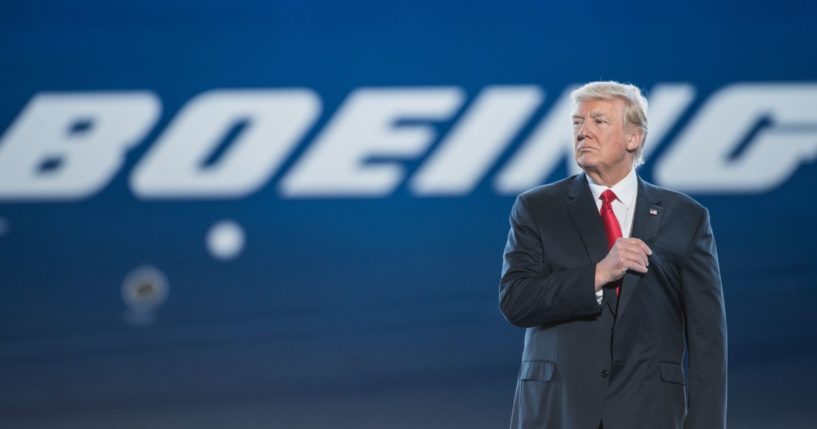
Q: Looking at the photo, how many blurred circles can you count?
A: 2